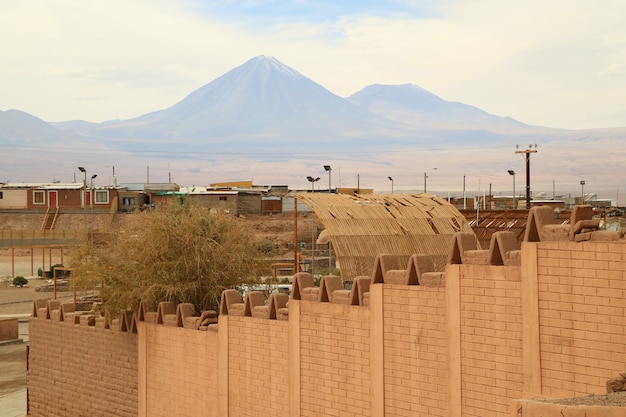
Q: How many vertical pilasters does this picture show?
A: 6